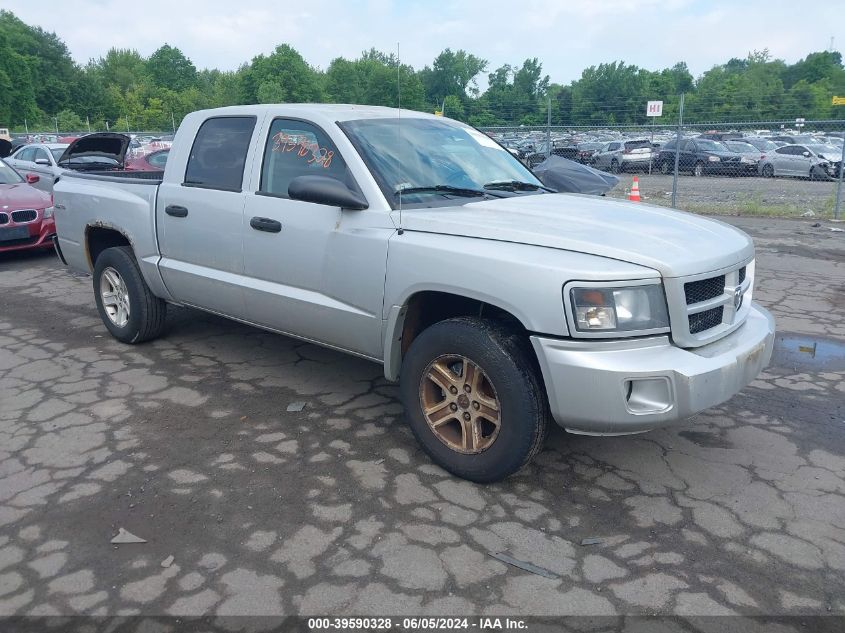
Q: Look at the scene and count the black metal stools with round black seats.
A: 0